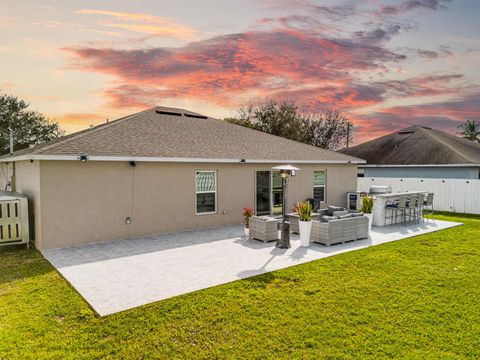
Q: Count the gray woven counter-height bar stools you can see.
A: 4